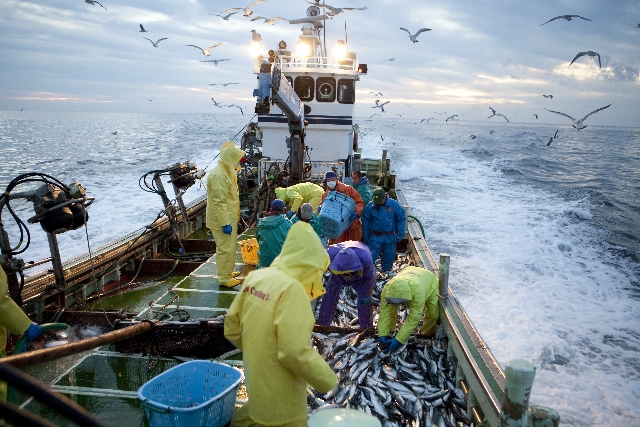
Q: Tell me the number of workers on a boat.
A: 11